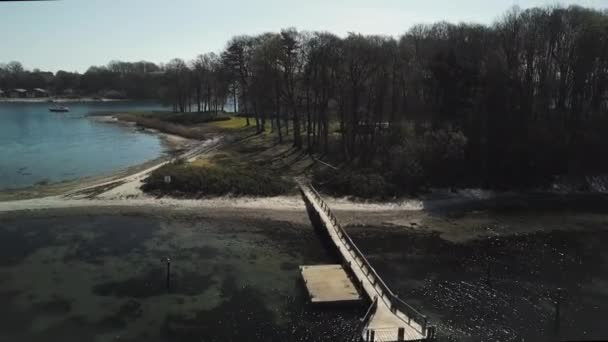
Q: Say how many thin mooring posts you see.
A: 3